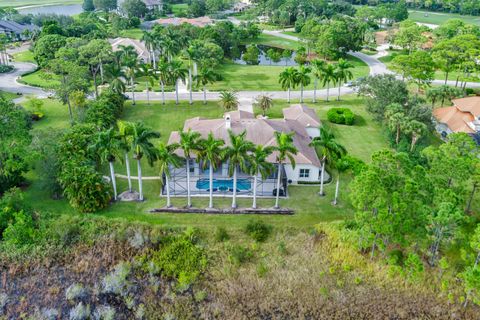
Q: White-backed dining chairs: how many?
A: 0